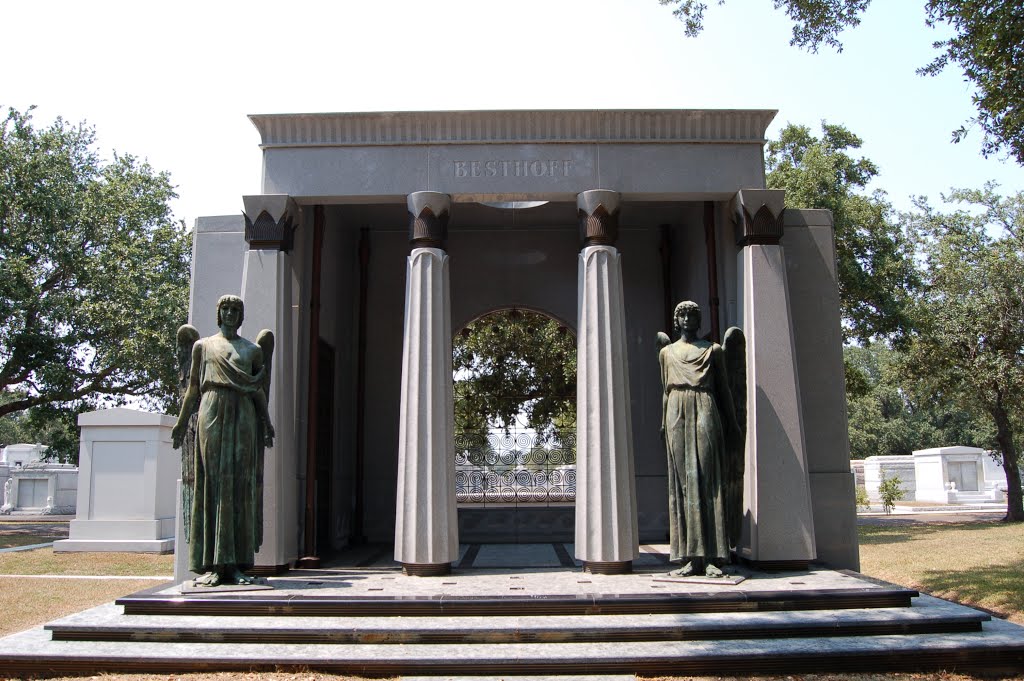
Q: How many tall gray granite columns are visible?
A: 4